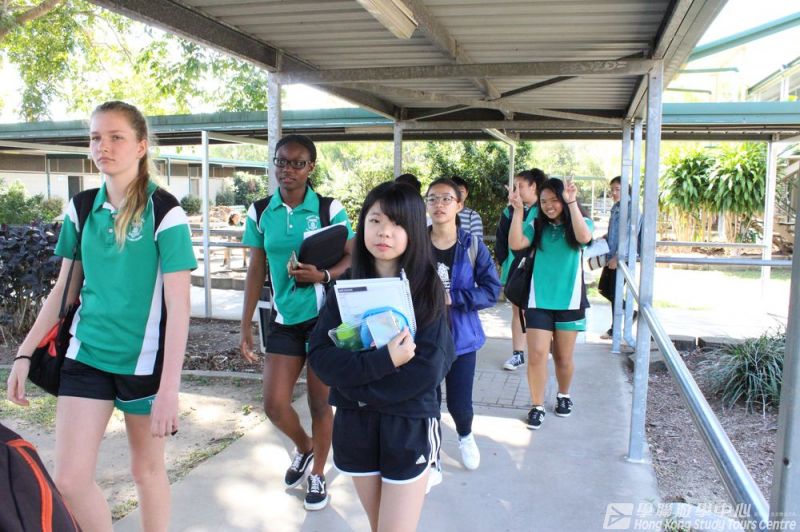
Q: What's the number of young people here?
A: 9